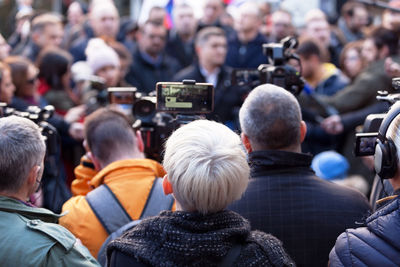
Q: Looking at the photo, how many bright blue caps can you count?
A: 1